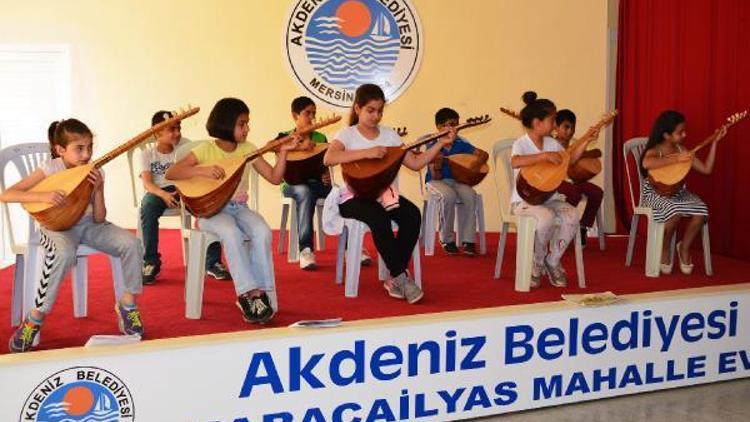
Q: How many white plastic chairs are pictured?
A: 9